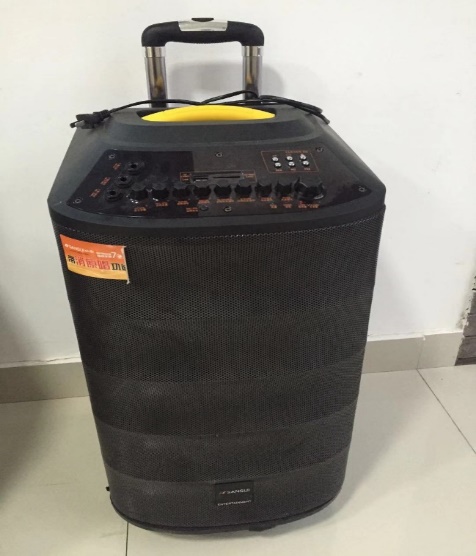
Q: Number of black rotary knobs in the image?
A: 9